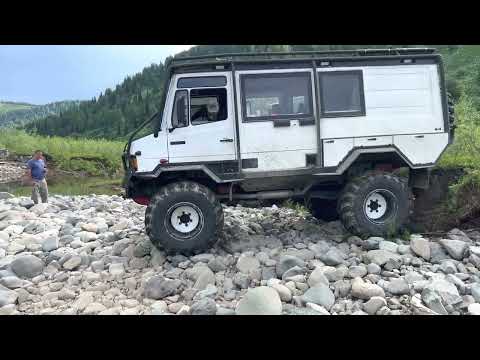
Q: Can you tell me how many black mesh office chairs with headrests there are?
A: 0